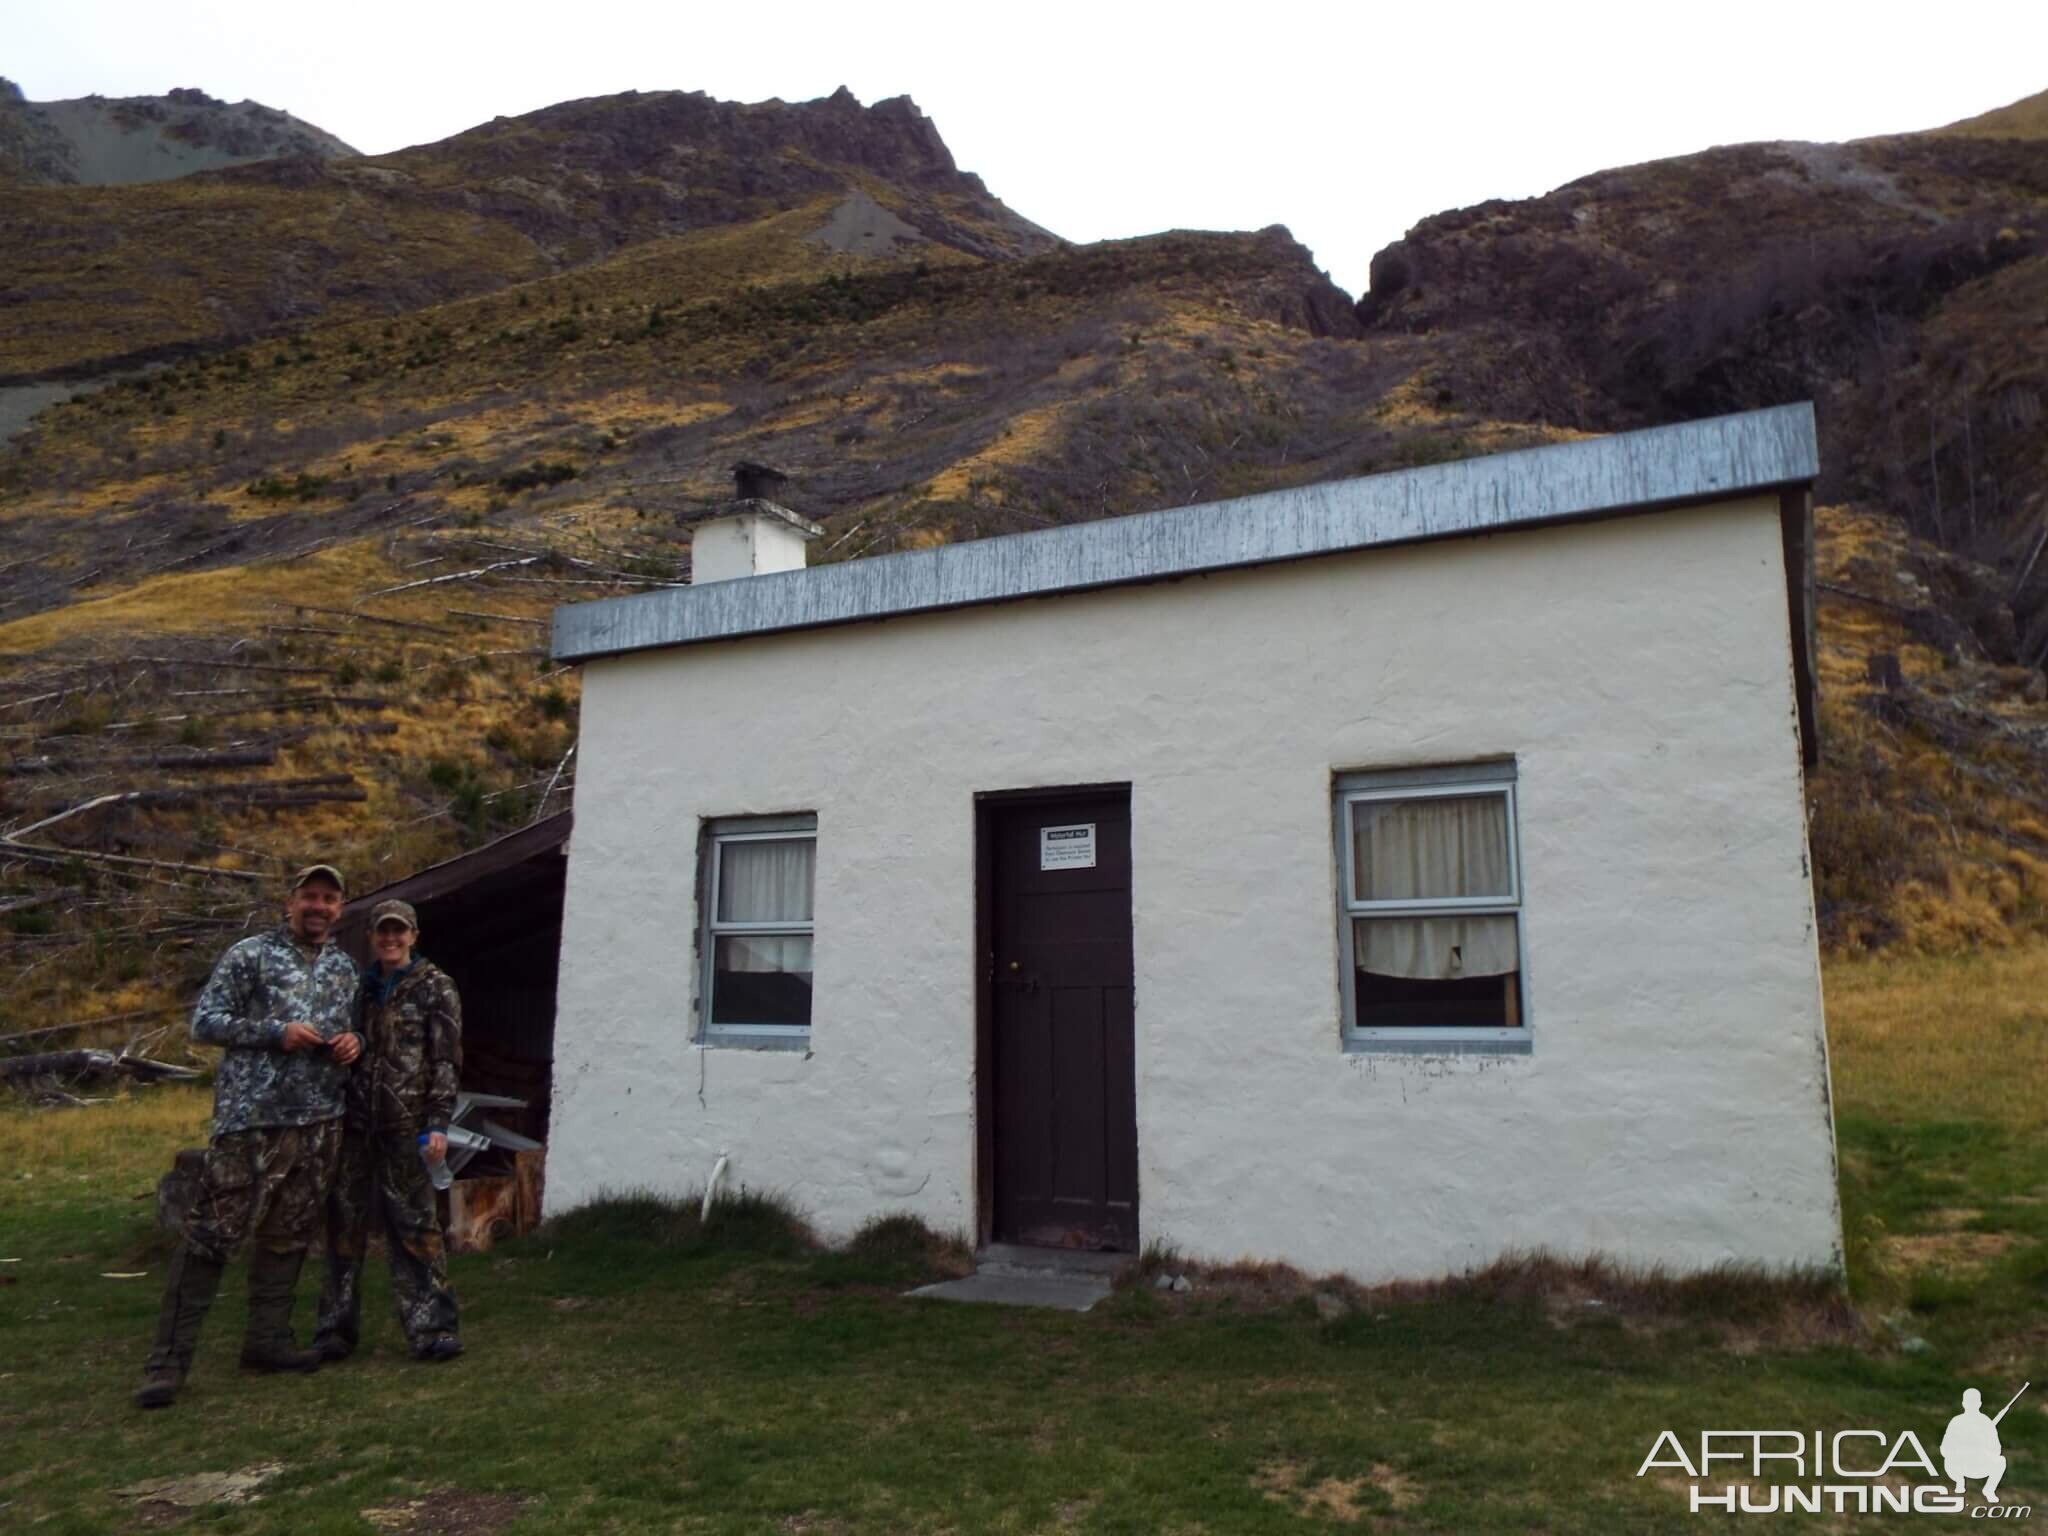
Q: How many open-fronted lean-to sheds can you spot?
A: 1